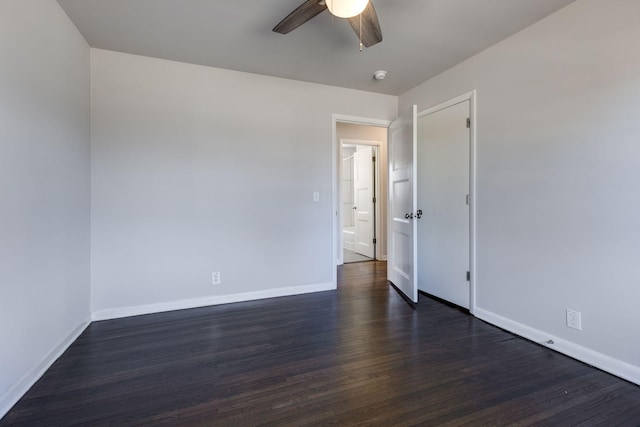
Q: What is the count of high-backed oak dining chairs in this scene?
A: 0